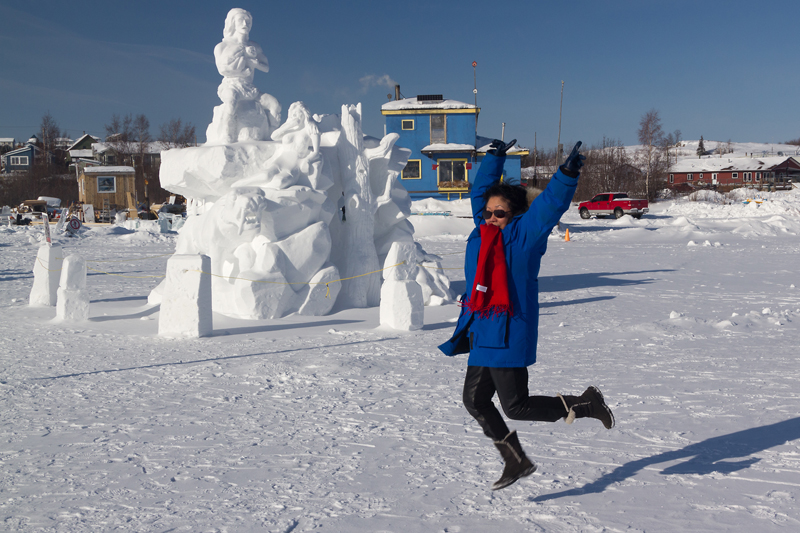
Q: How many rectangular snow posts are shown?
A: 4